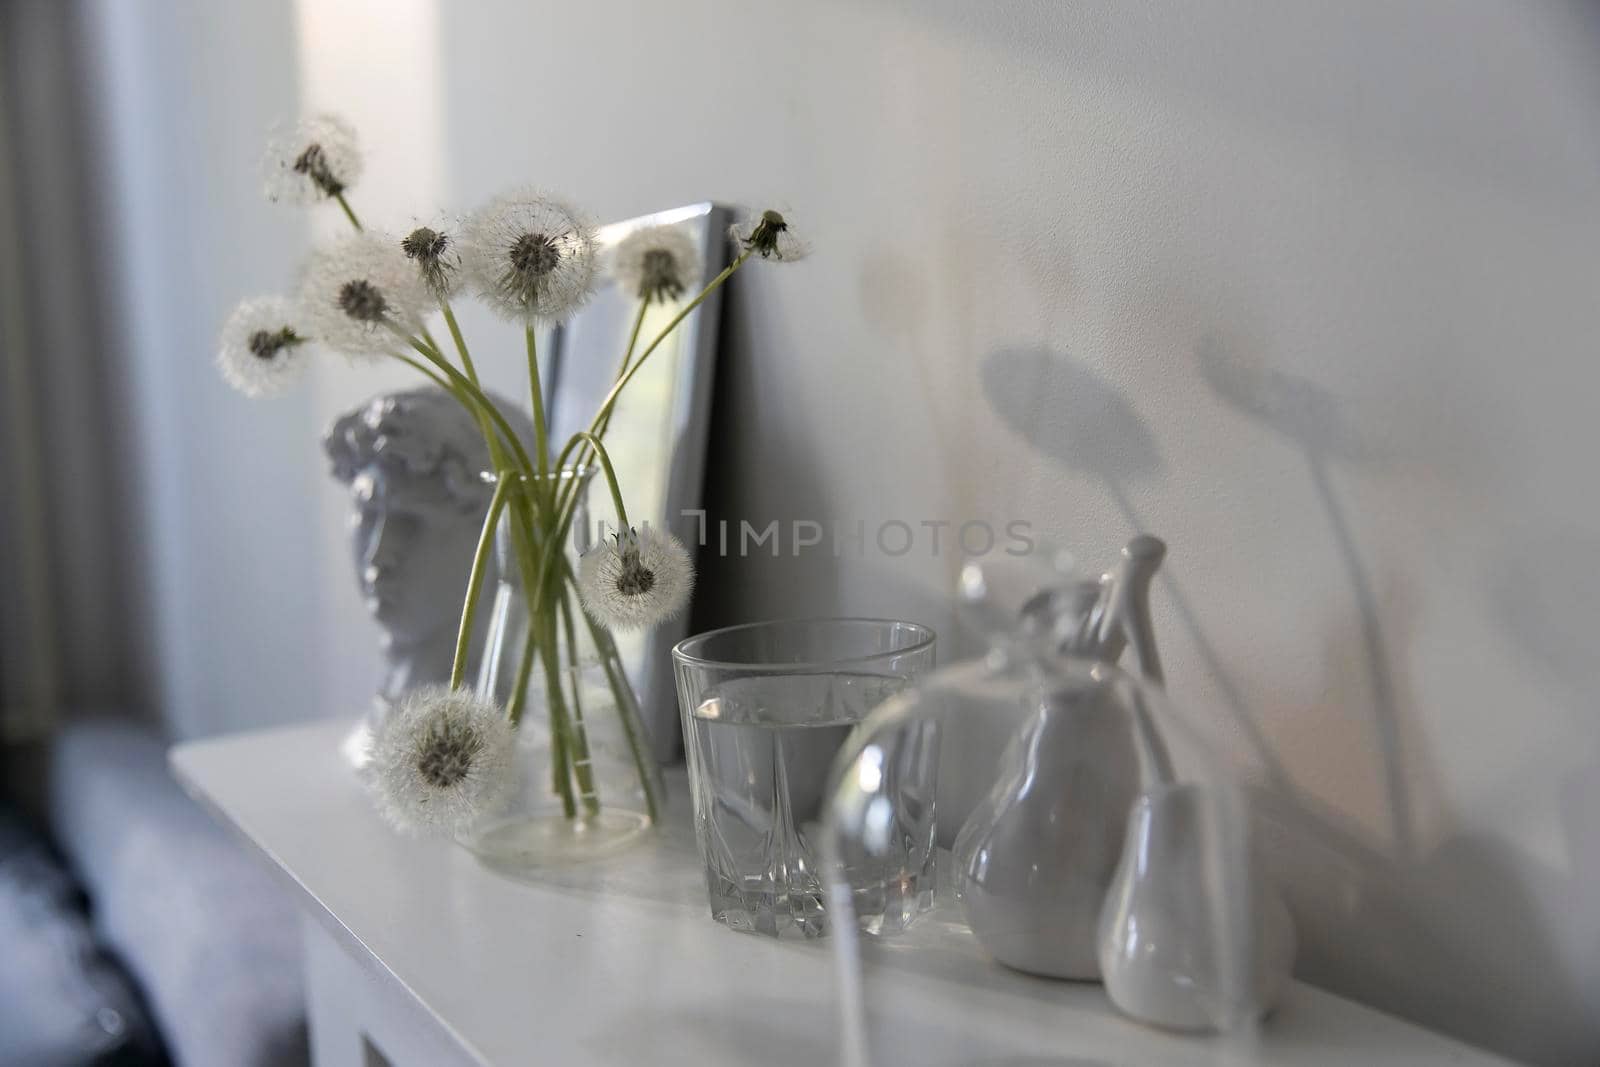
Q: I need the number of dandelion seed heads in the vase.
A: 9